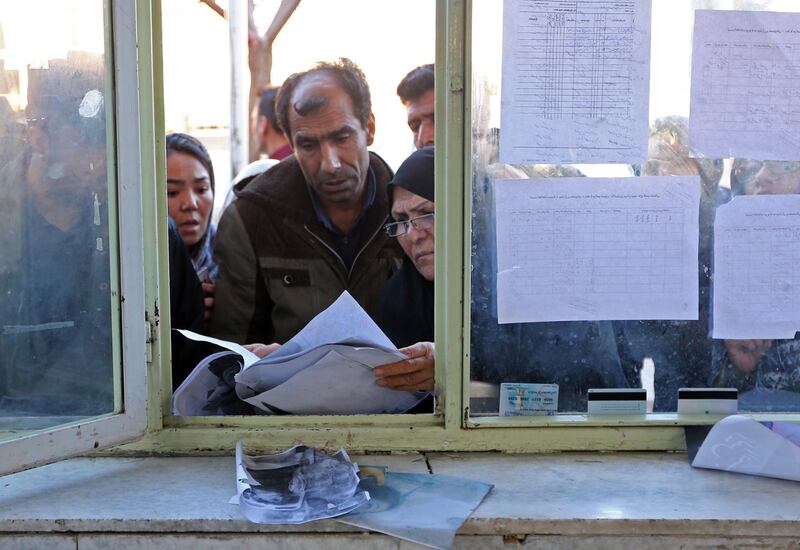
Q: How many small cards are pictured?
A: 3